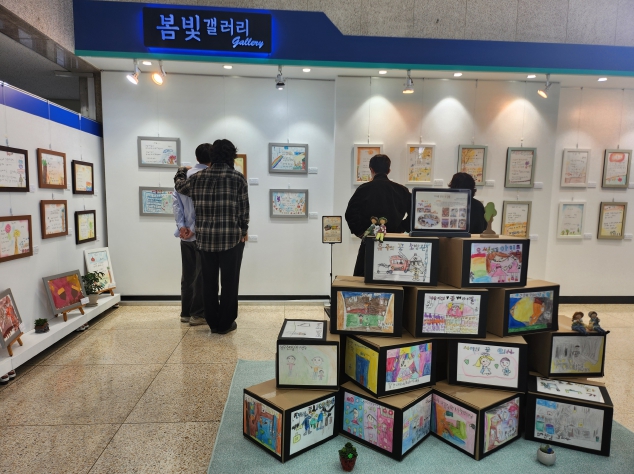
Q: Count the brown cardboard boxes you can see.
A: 13